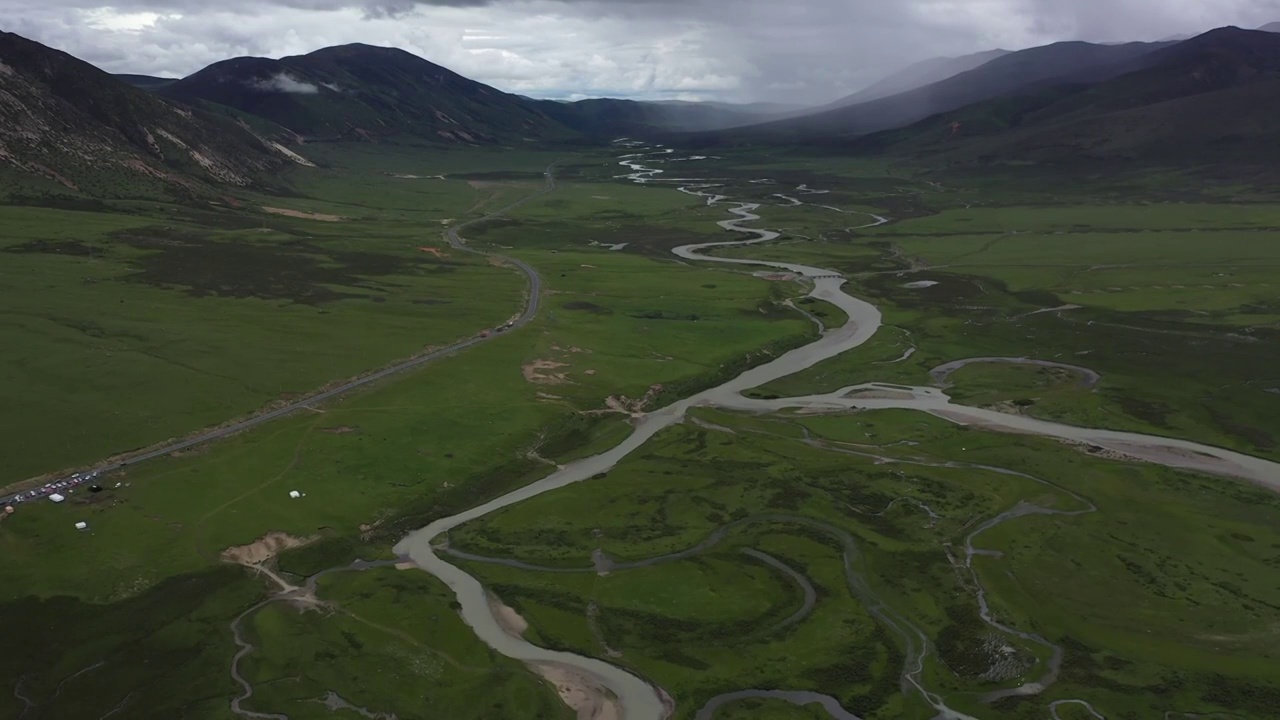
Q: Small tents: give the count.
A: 3